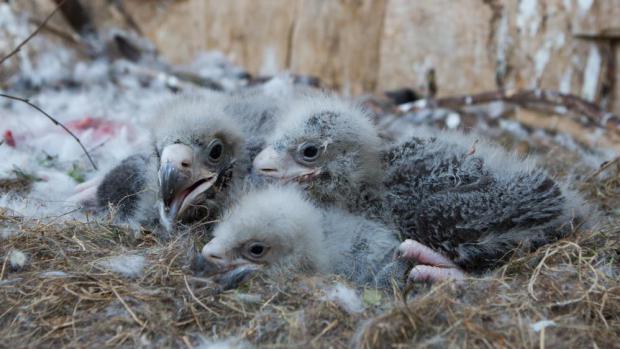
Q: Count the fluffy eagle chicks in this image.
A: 3